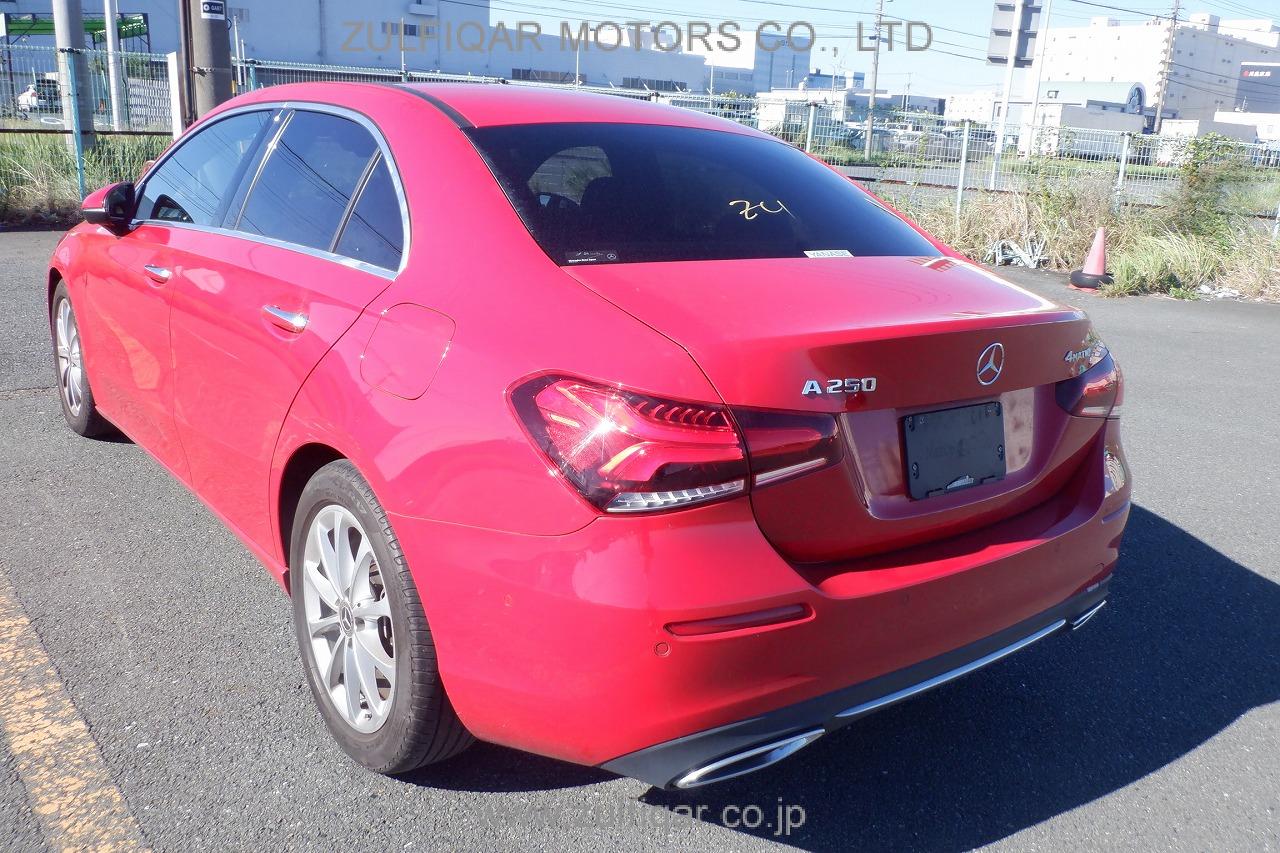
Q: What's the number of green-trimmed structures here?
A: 1